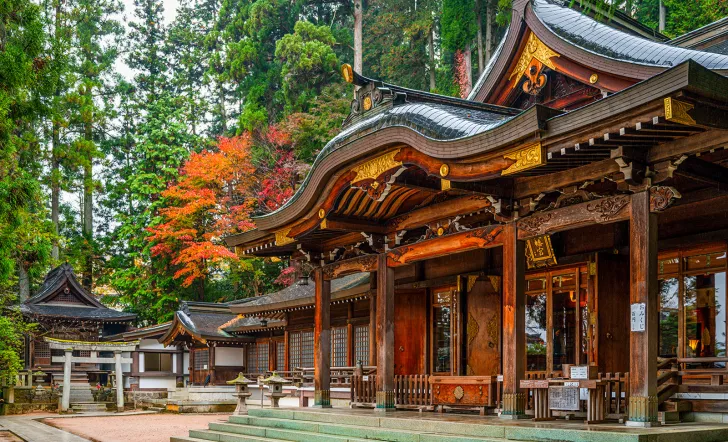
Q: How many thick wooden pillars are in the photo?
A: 4